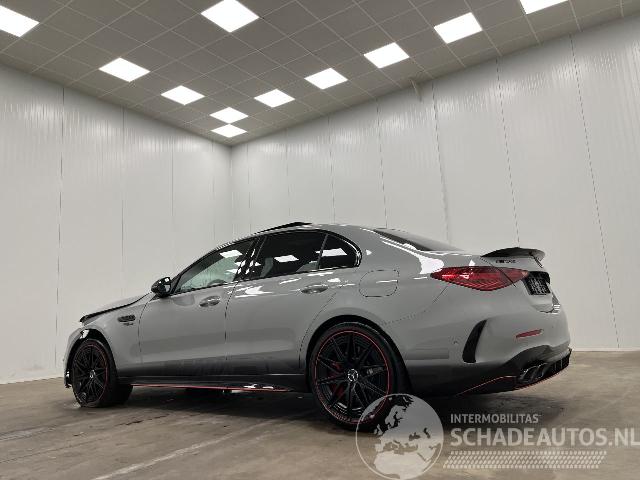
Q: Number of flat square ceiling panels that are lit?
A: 11